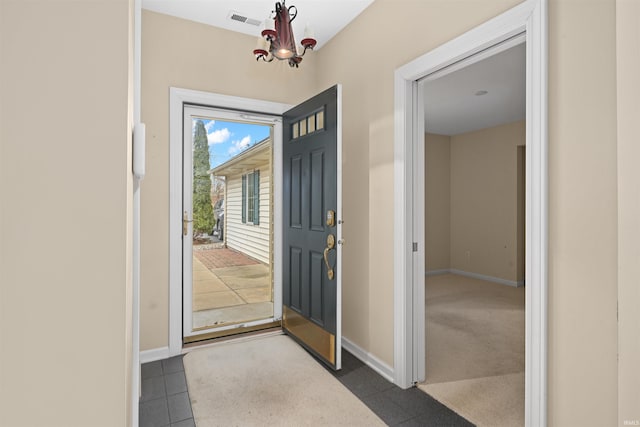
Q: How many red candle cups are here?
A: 4